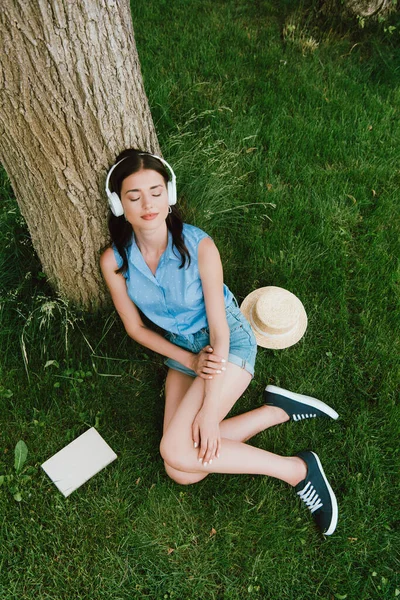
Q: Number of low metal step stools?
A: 0